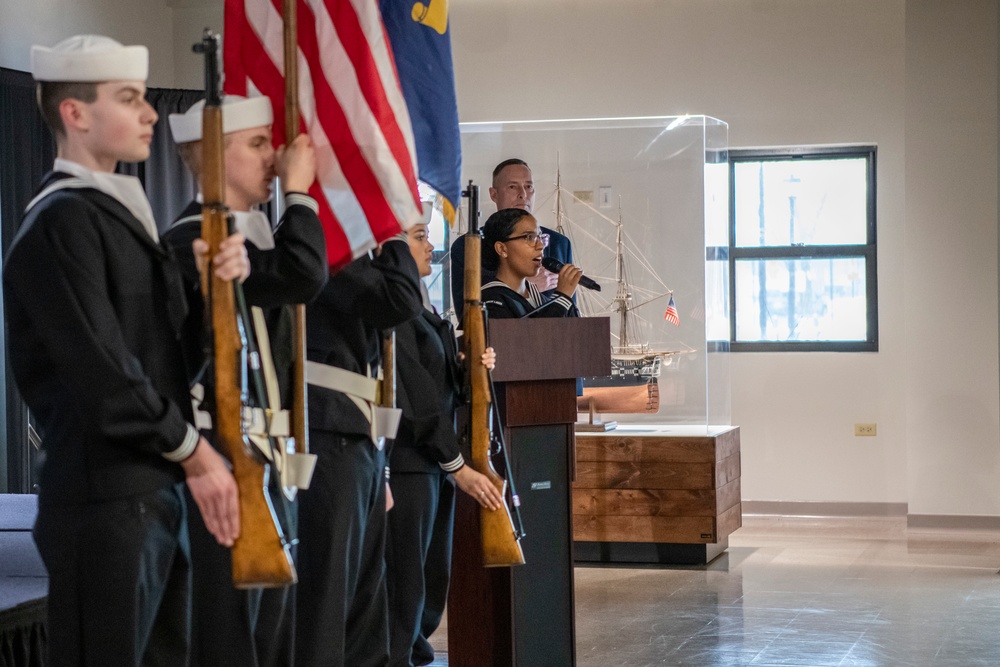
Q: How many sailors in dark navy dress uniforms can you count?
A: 5